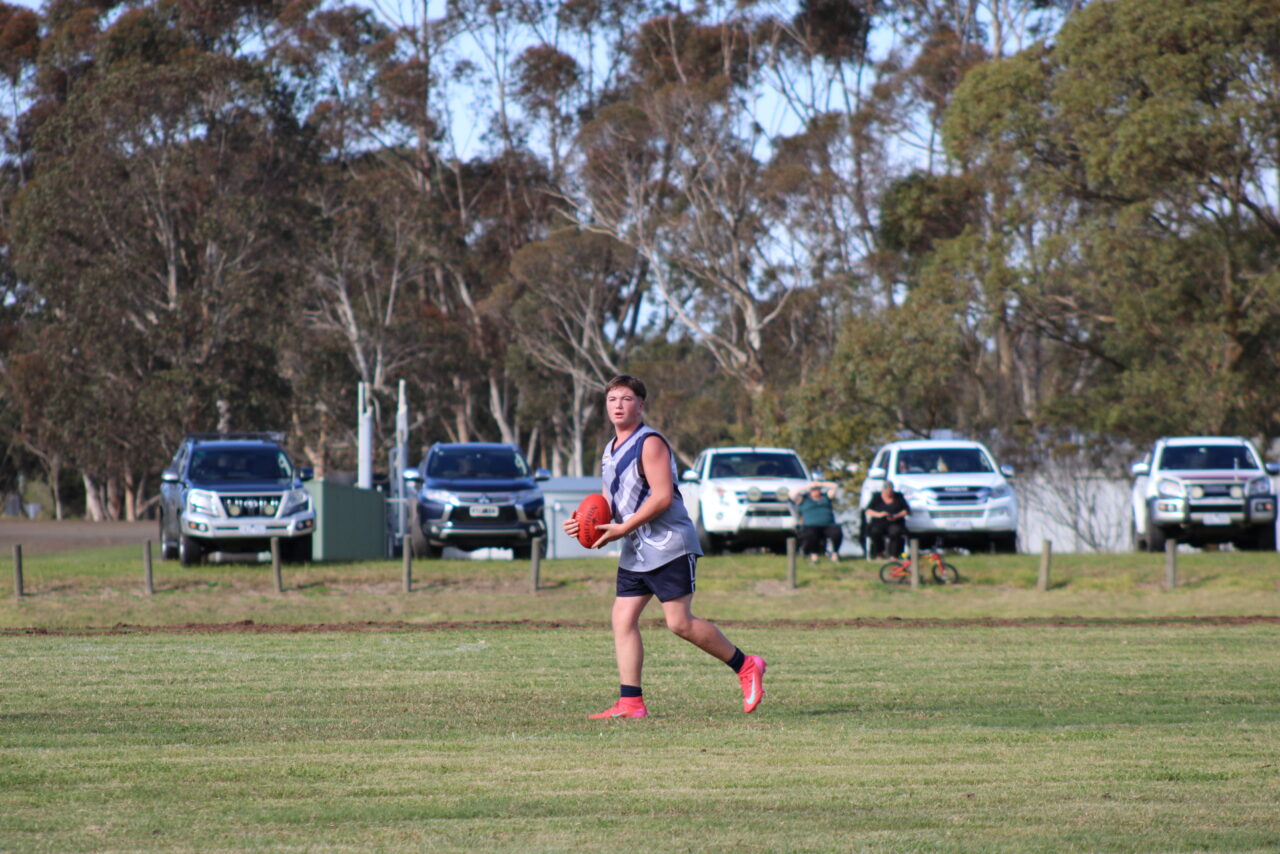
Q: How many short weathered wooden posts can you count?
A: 9